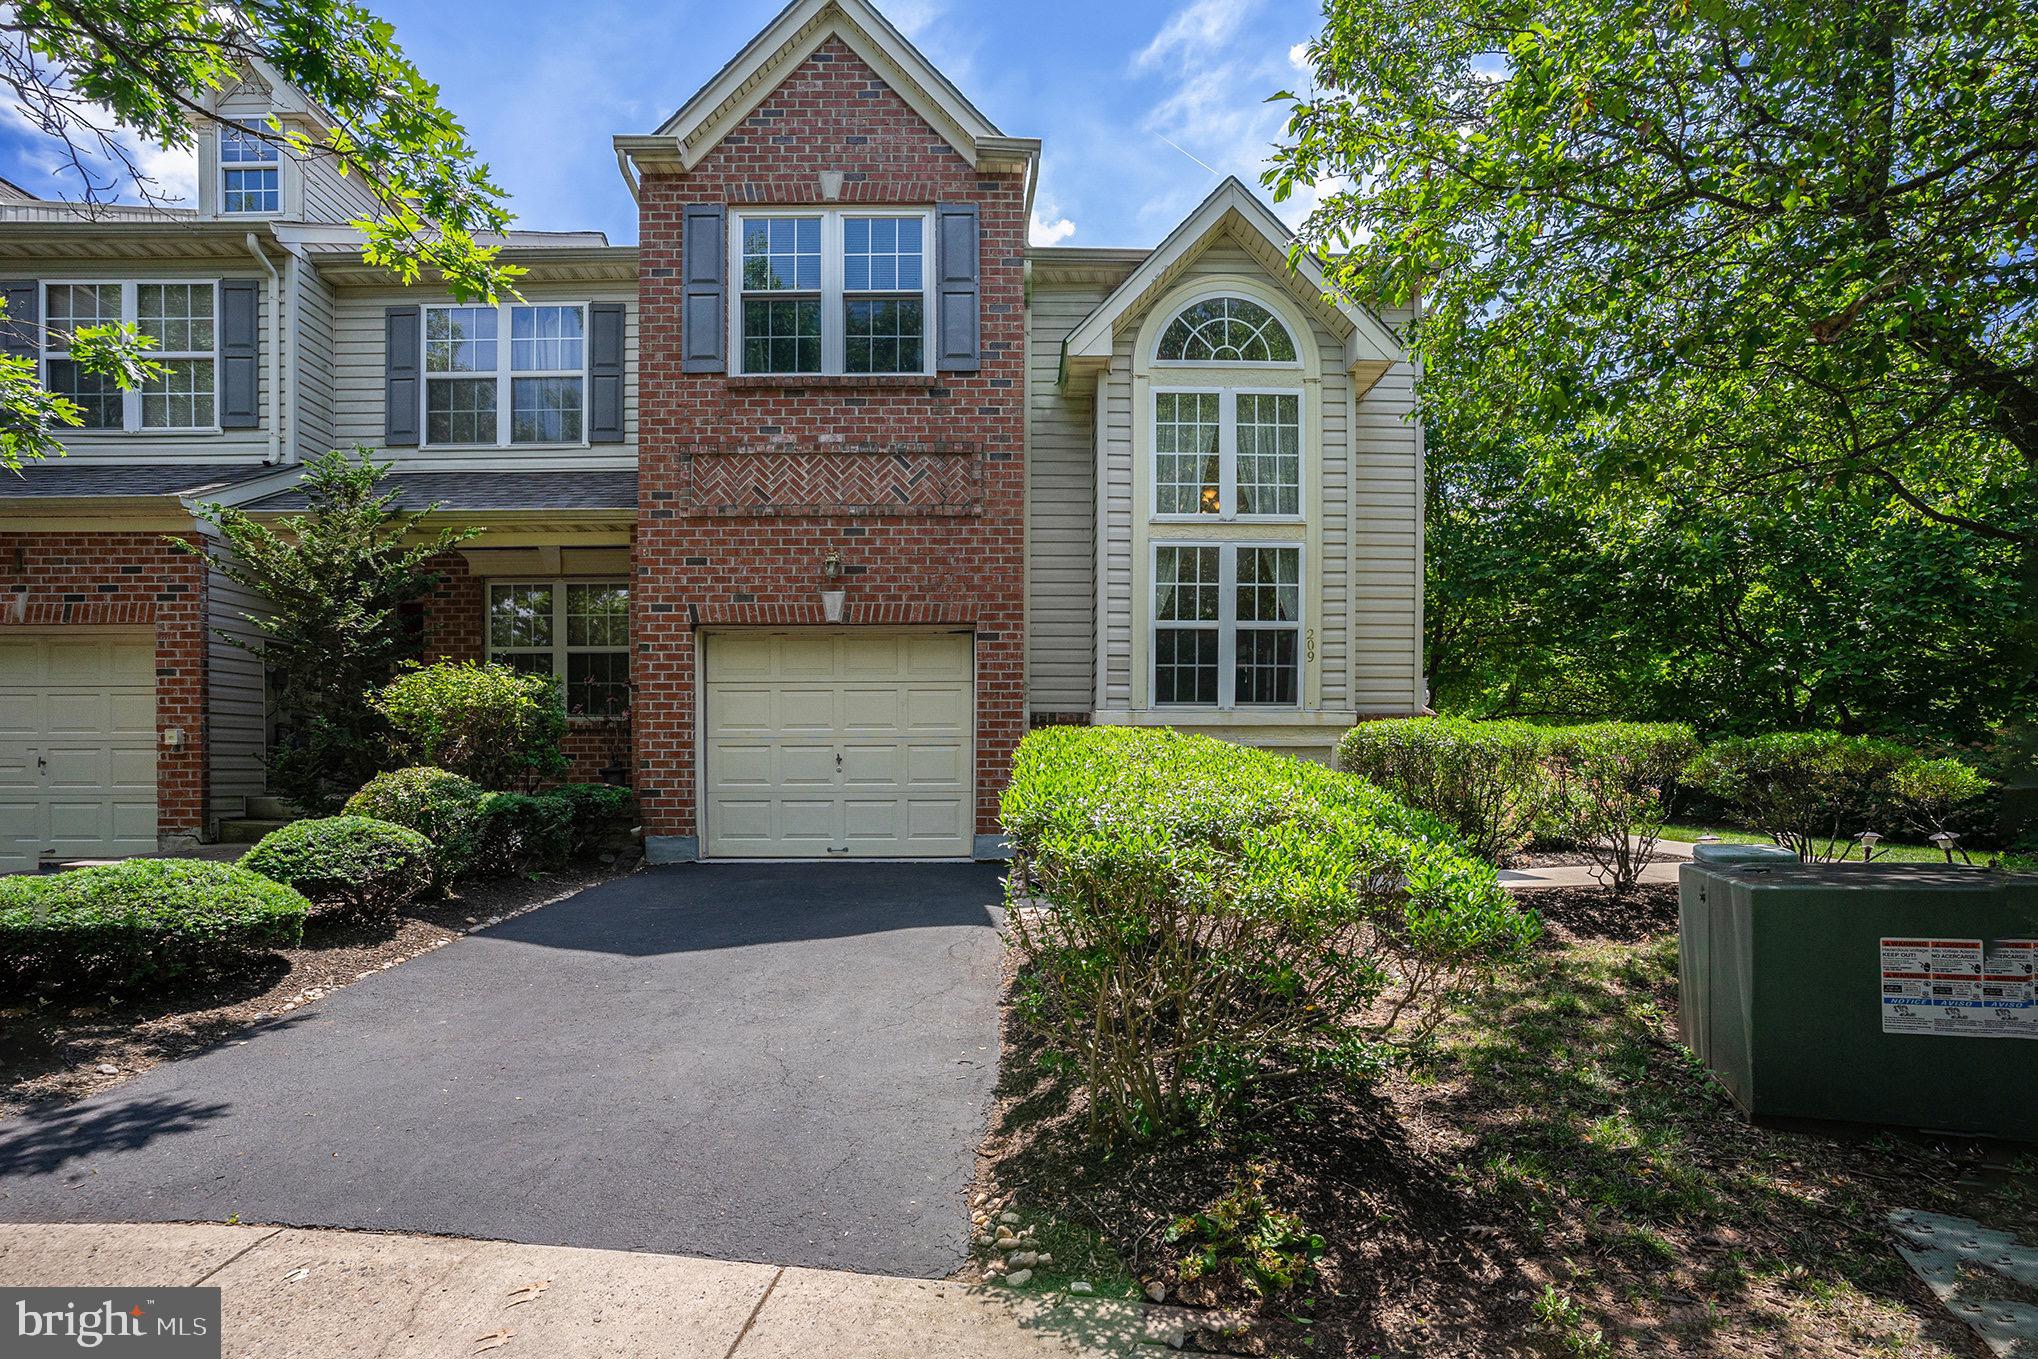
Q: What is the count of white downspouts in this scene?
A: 3